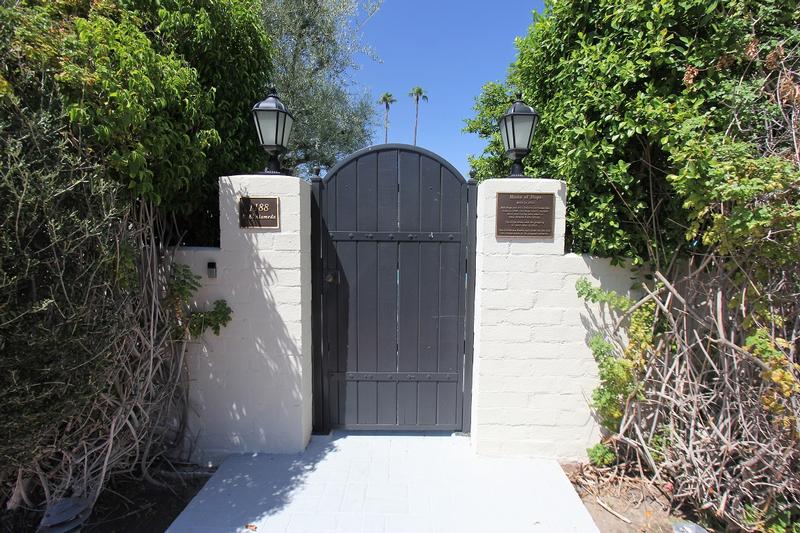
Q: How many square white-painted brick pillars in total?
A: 2